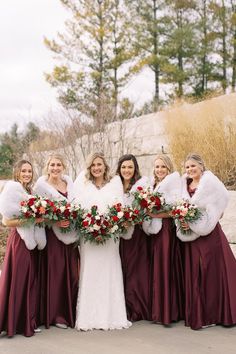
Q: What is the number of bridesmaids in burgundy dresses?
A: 5